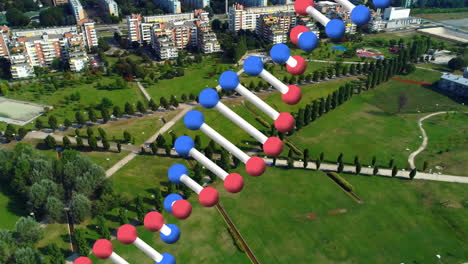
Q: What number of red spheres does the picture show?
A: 14